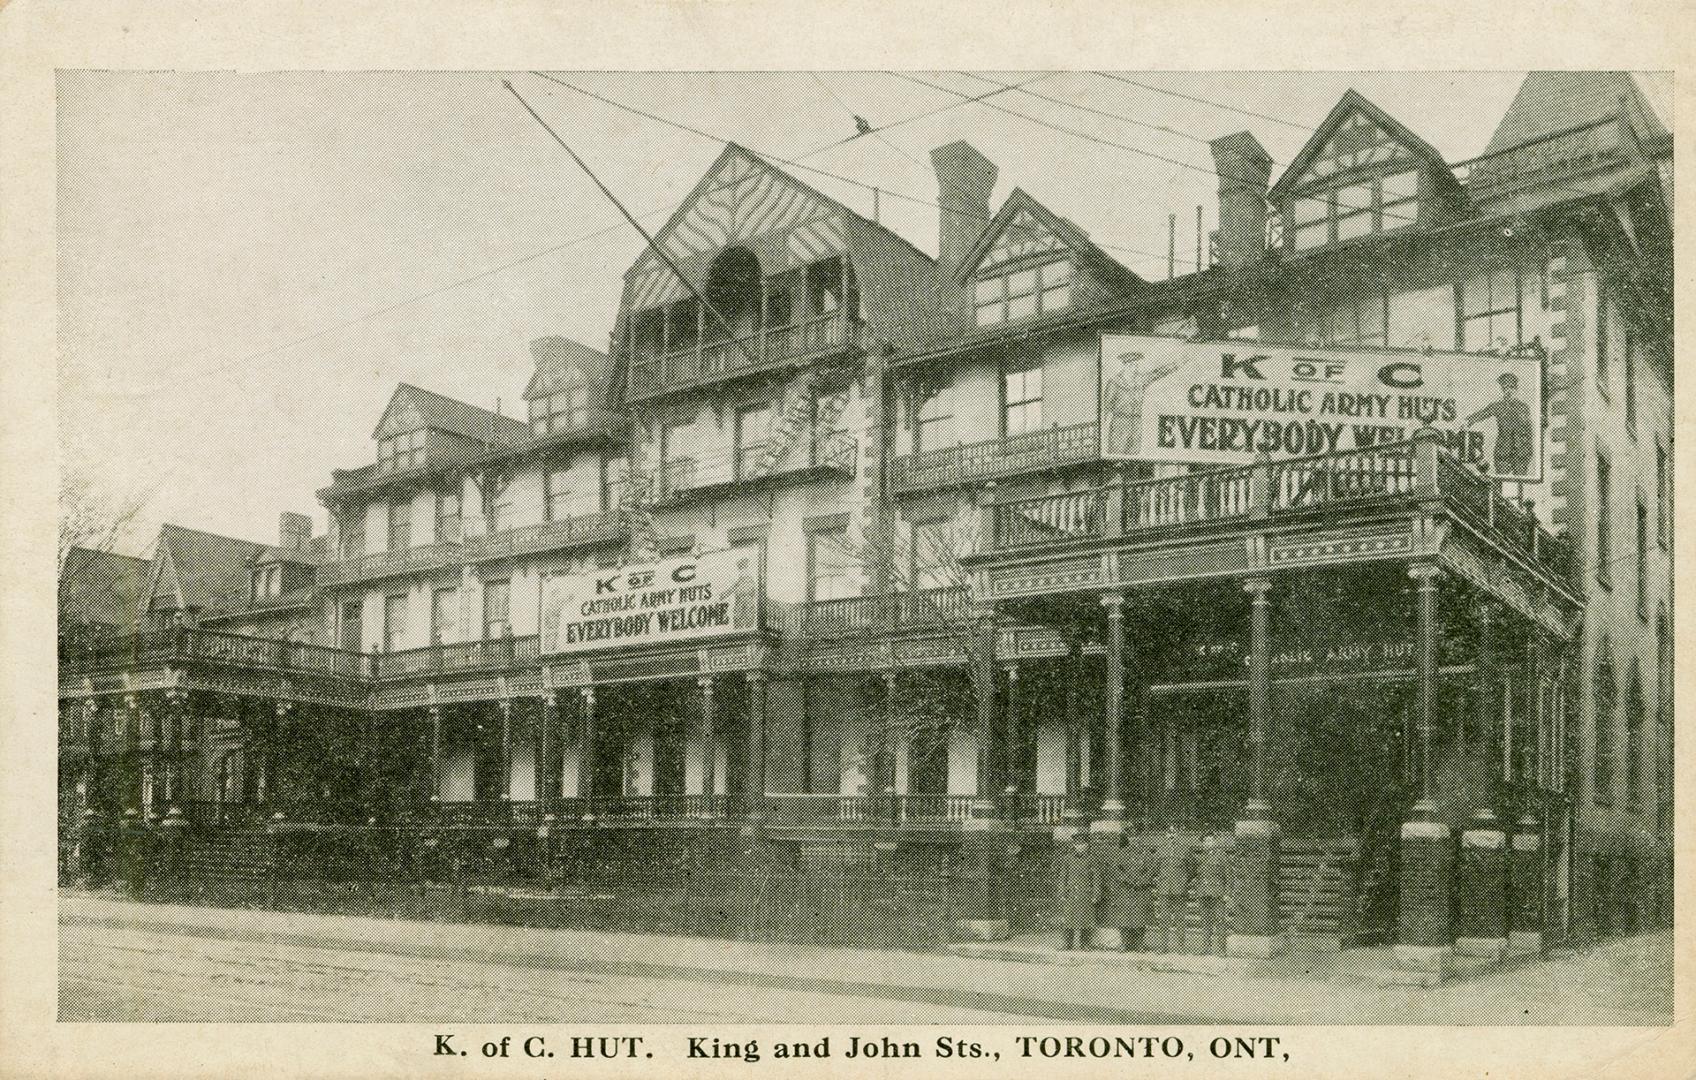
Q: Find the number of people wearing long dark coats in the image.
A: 2